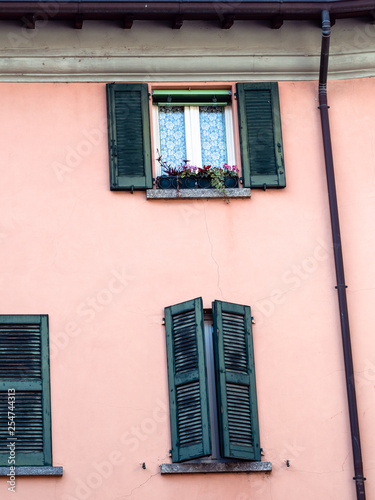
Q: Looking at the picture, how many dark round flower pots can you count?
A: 5